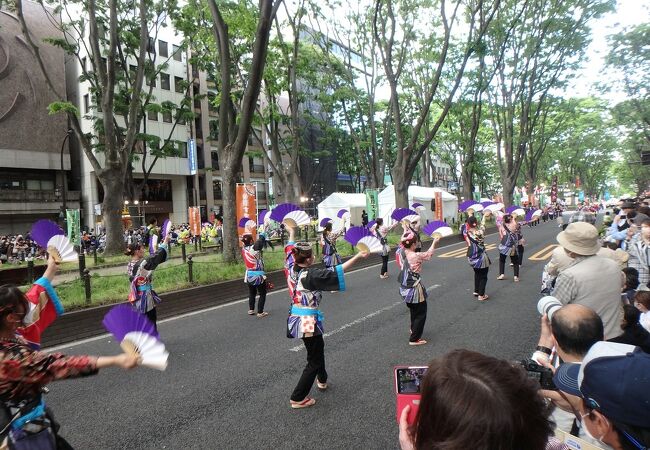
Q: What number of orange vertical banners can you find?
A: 3